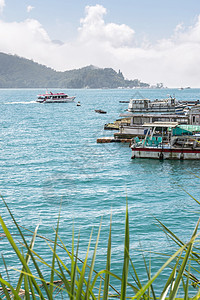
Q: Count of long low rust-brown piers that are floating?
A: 1